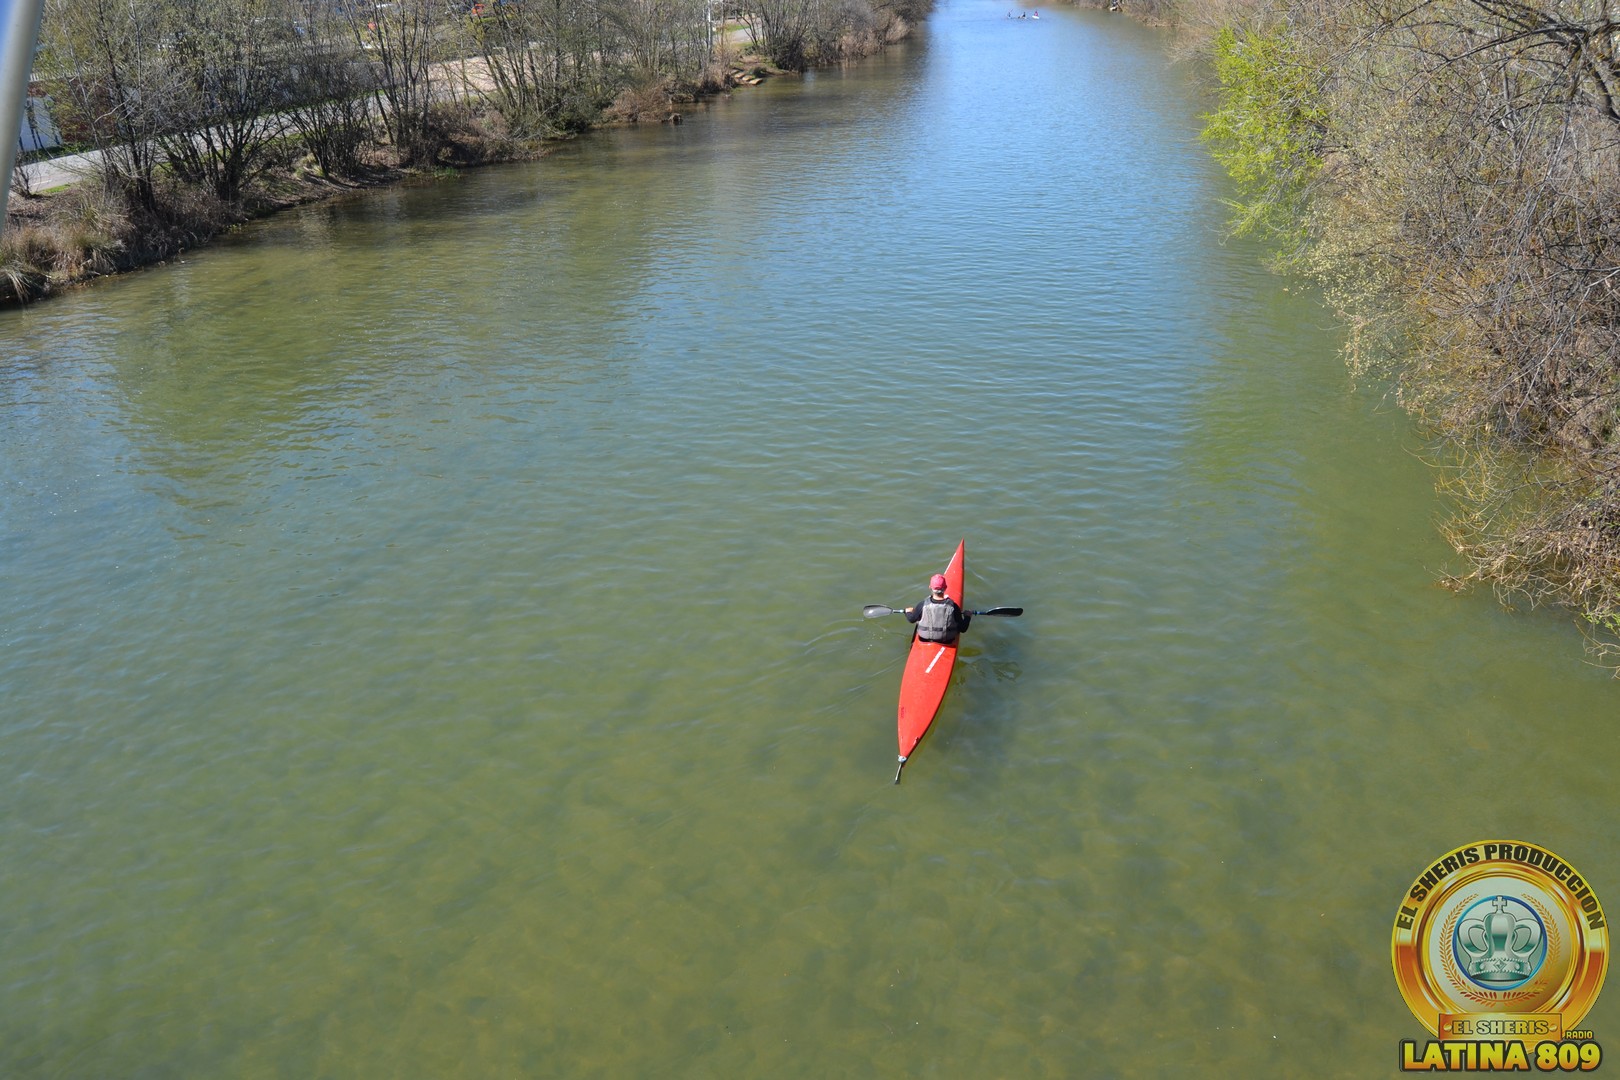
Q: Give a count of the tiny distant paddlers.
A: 3